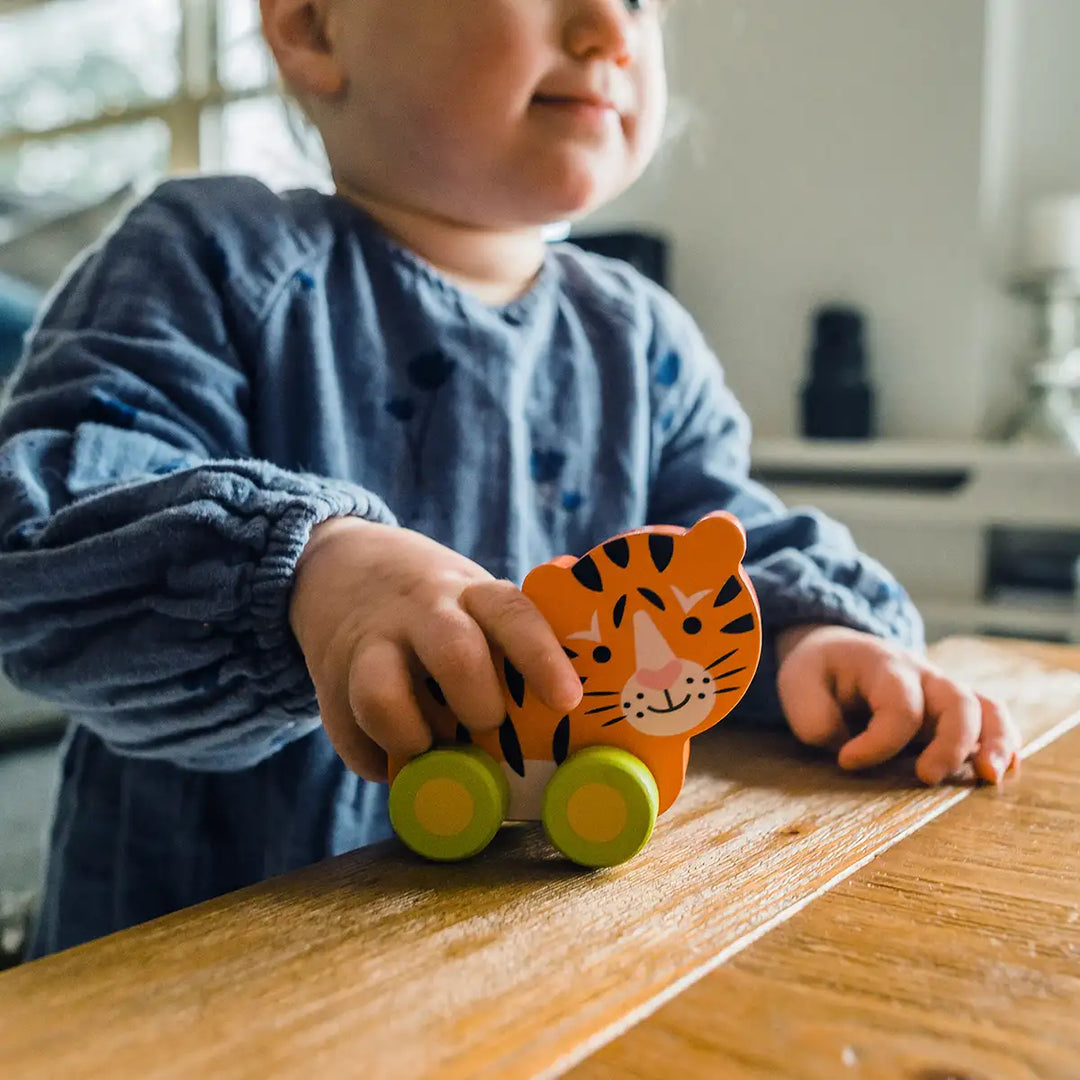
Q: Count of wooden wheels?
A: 2